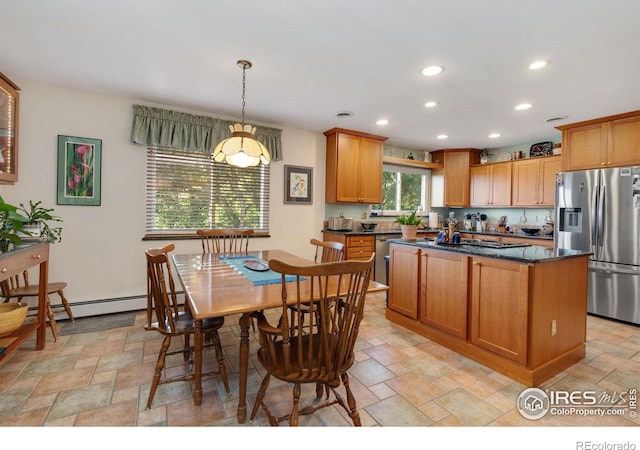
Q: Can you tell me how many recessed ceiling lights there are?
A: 7